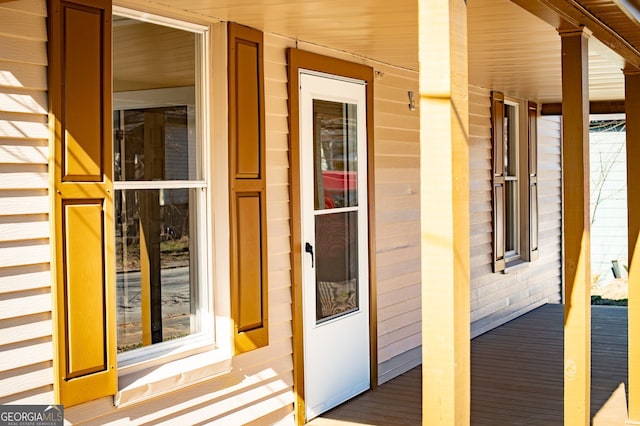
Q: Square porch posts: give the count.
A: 3